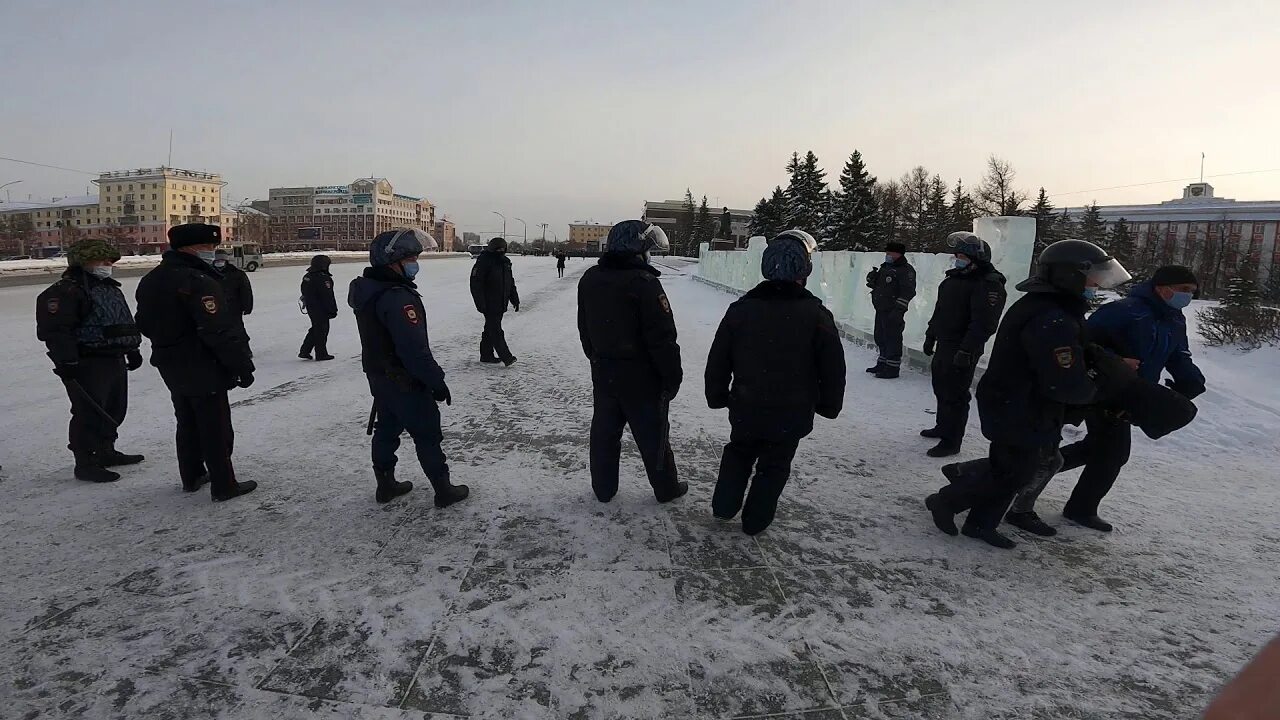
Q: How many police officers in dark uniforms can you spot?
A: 11